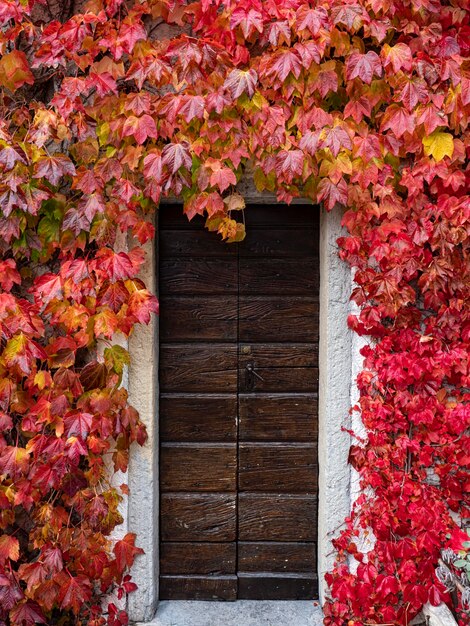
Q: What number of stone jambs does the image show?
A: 2